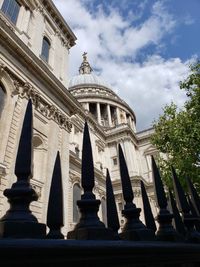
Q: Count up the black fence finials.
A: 11